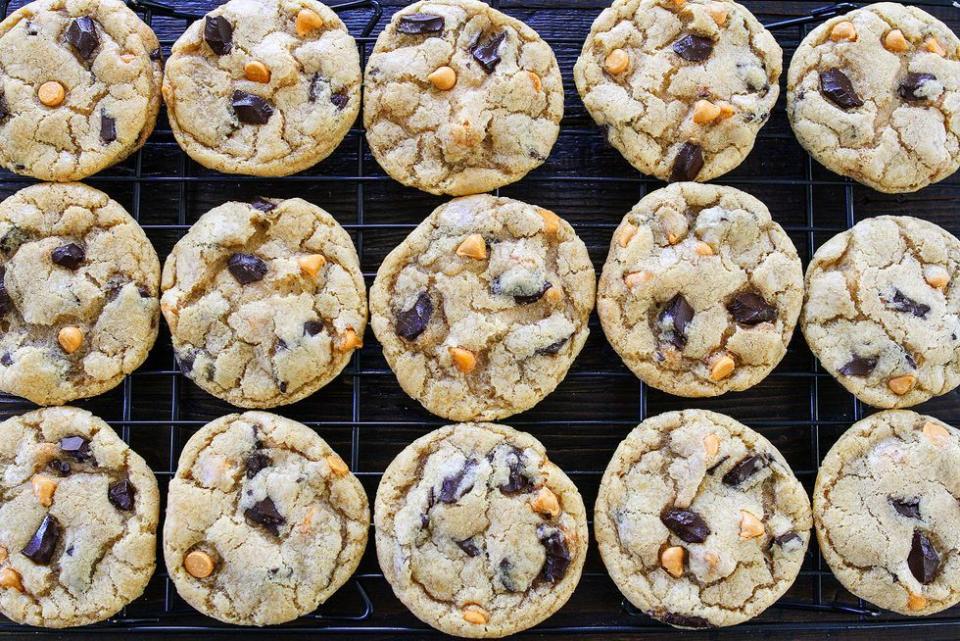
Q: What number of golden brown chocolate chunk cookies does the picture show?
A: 15